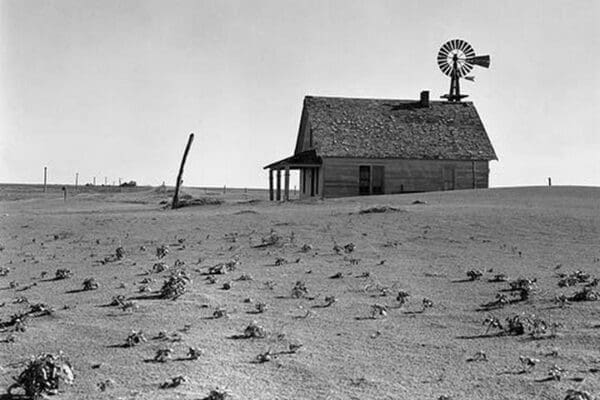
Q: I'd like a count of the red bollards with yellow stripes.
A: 0